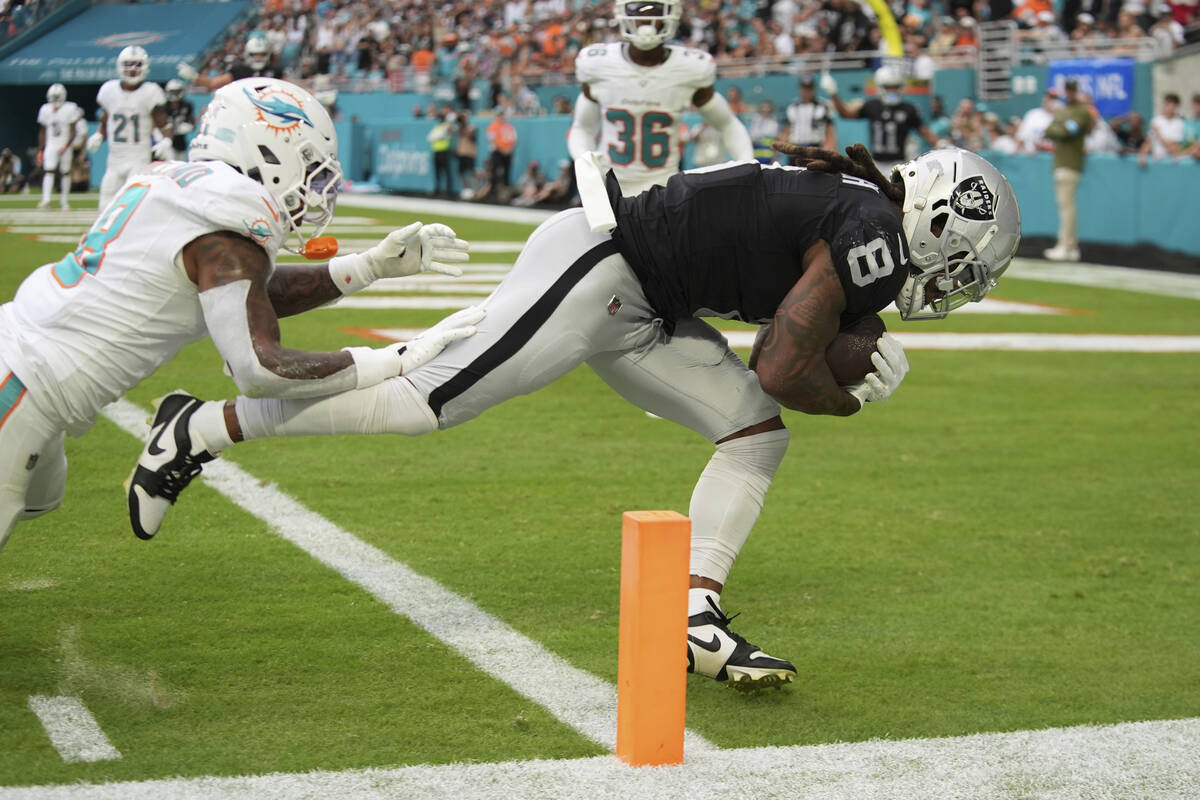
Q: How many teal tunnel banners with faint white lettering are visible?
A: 1